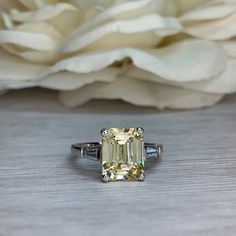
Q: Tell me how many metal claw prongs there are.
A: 4